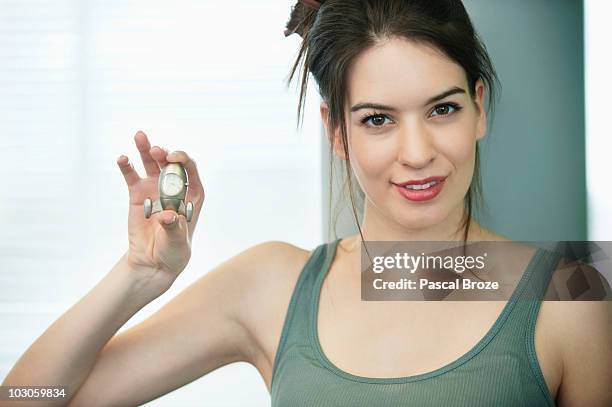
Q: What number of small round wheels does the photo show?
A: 2